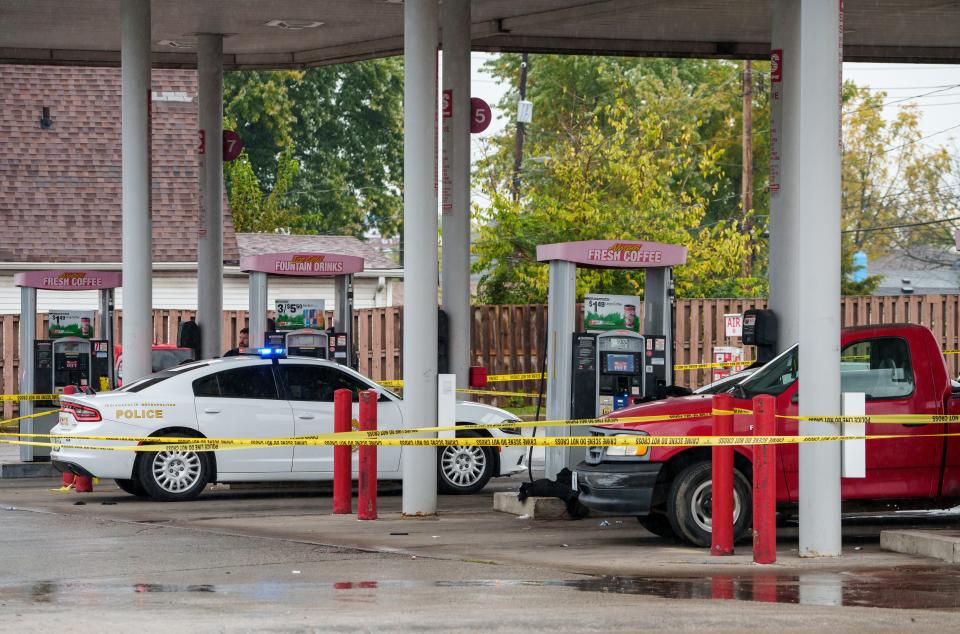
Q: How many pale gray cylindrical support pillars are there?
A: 6